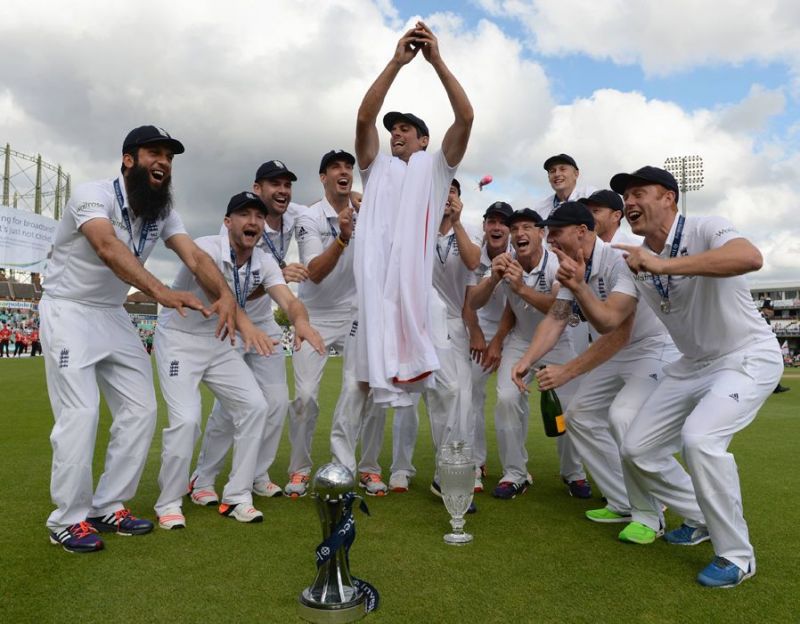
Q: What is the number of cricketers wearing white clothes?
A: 12